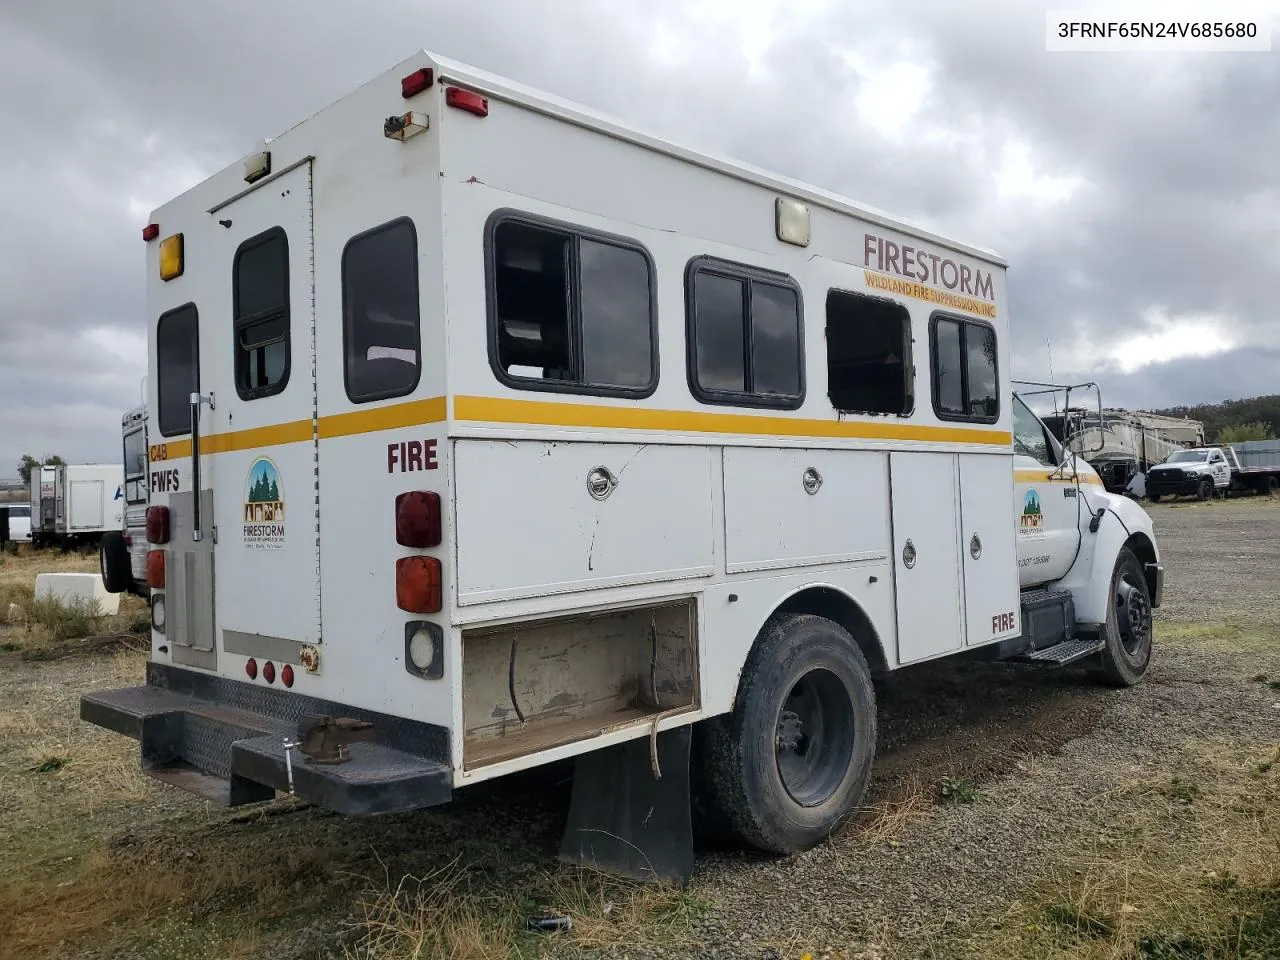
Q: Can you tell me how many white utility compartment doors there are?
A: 4